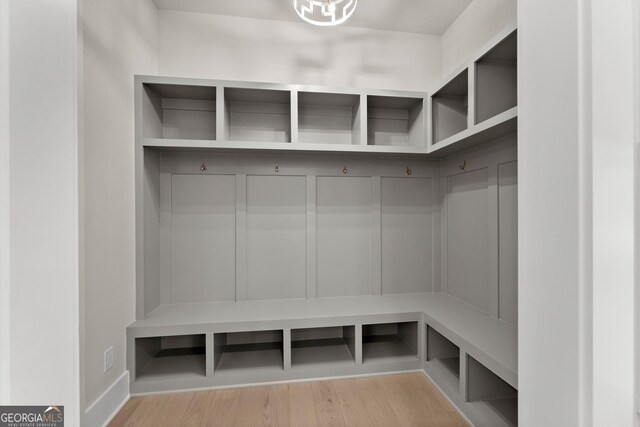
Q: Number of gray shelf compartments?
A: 12